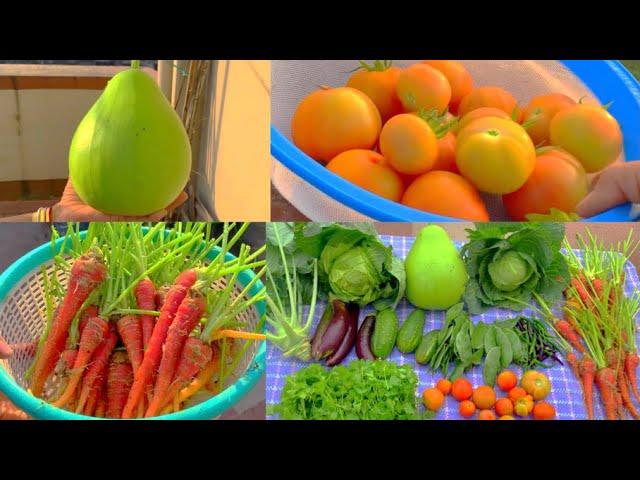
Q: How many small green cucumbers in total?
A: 3